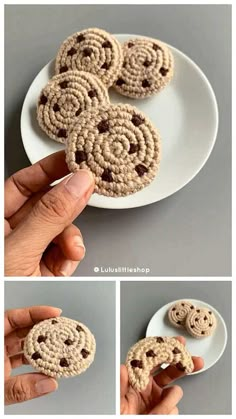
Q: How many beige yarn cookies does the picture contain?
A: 8